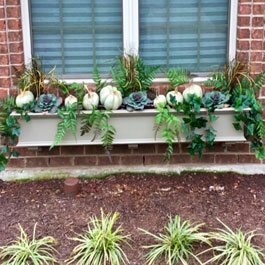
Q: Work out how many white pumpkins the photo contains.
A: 7